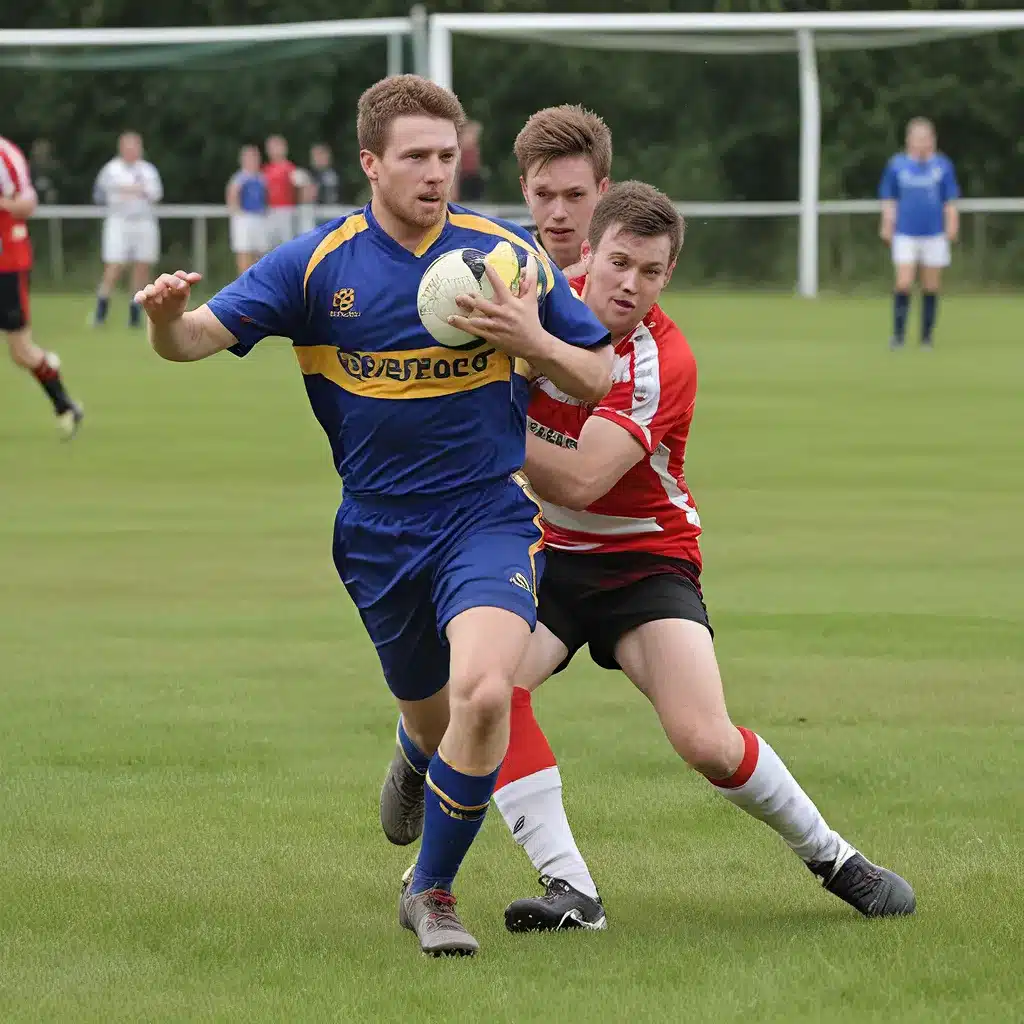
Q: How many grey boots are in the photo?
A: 2